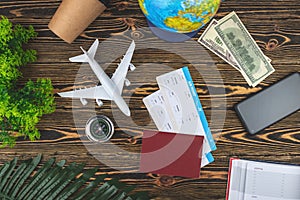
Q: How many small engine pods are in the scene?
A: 4